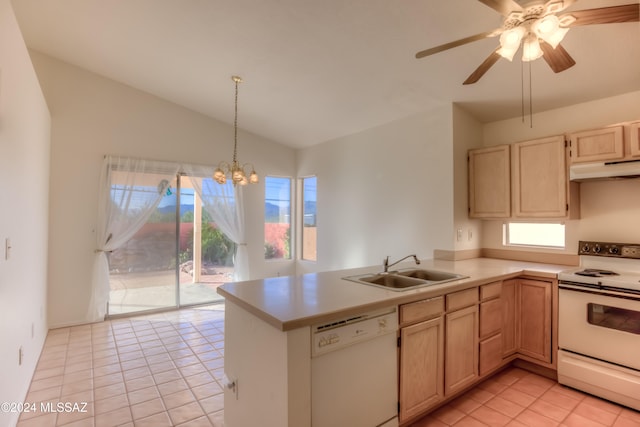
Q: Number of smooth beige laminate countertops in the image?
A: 1